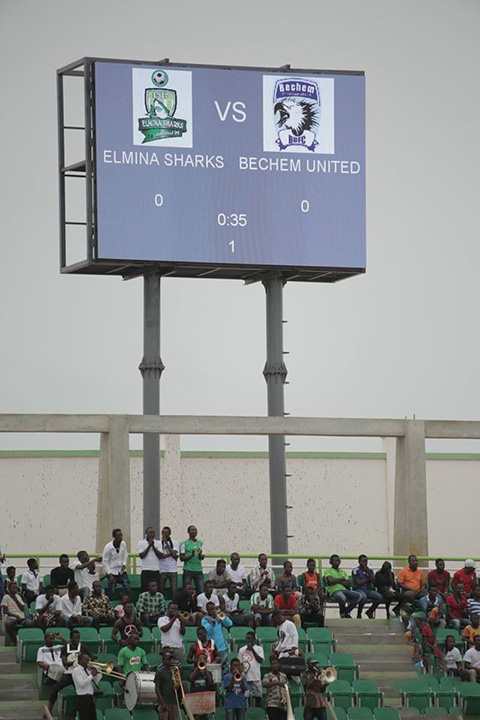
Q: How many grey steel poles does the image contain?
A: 2